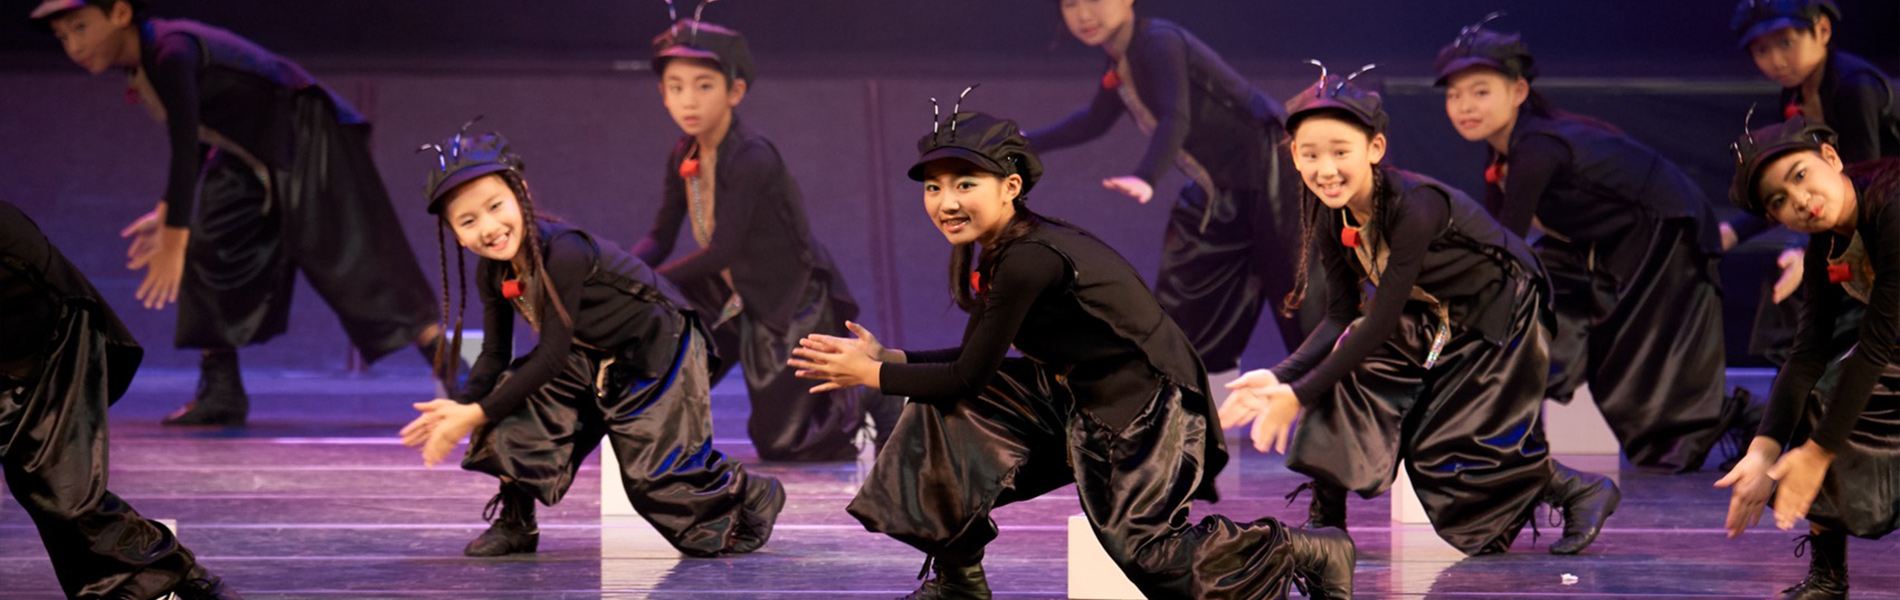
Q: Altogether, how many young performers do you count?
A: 10